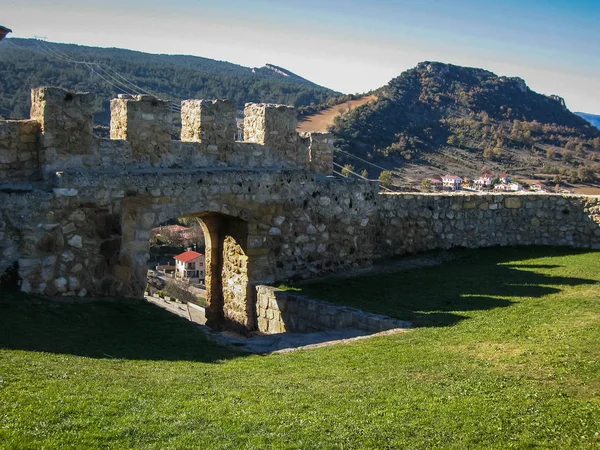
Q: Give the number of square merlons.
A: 4